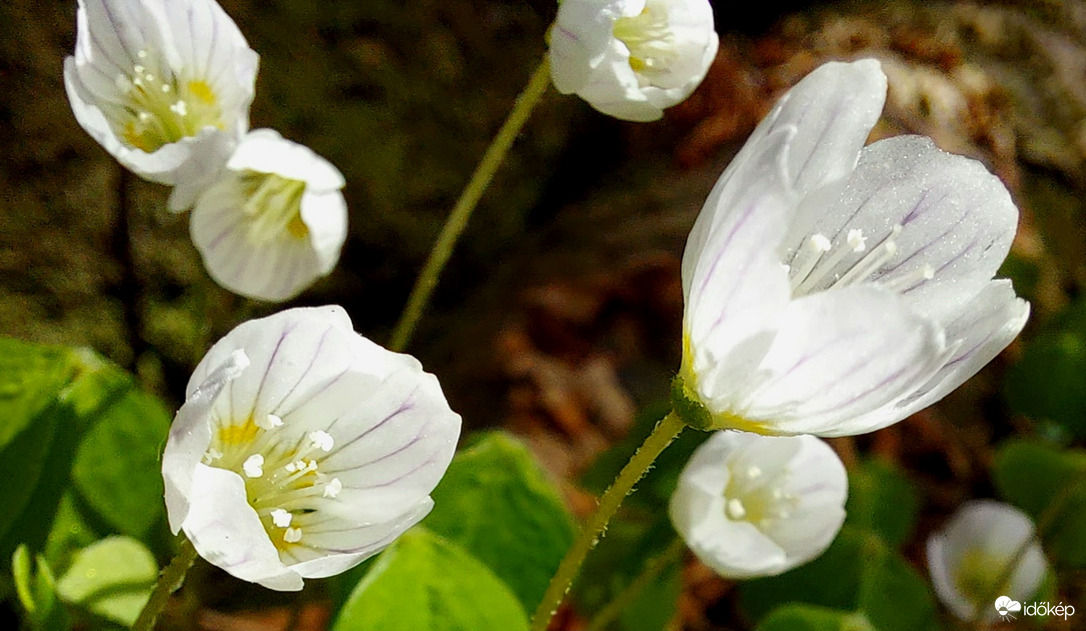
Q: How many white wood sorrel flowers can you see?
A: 7